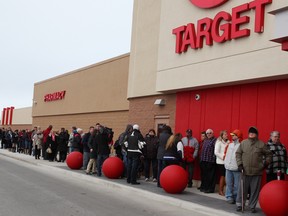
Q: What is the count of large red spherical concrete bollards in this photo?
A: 4